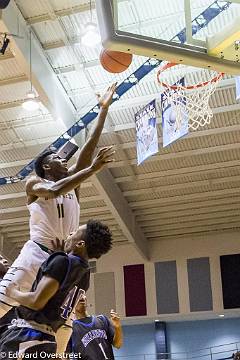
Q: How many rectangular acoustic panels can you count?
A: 5